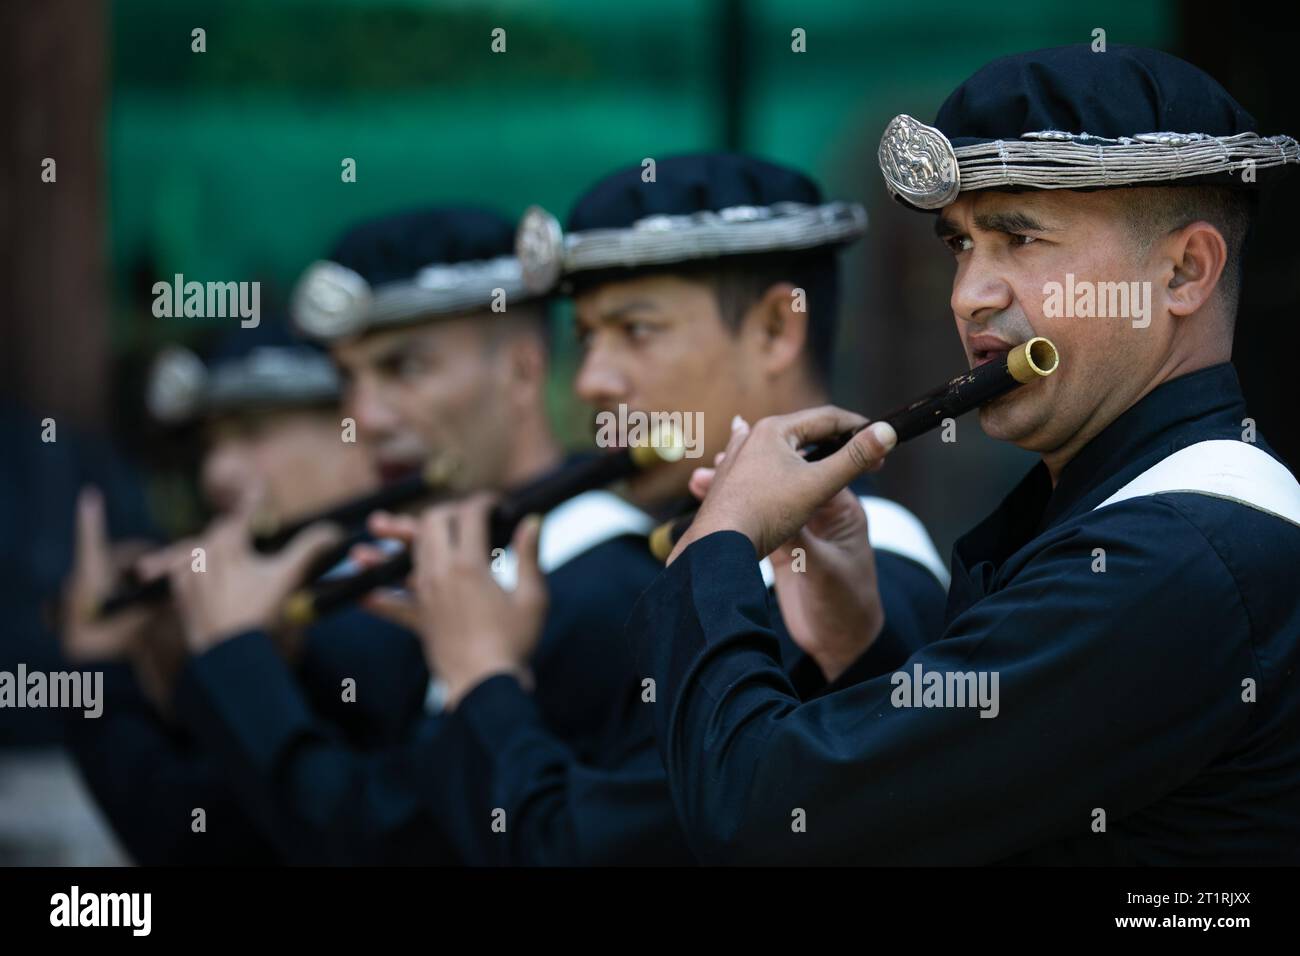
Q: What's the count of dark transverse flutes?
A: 4